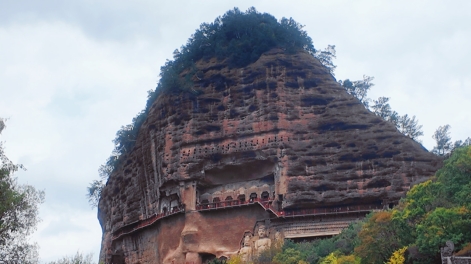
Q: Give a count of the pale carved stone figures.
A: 3